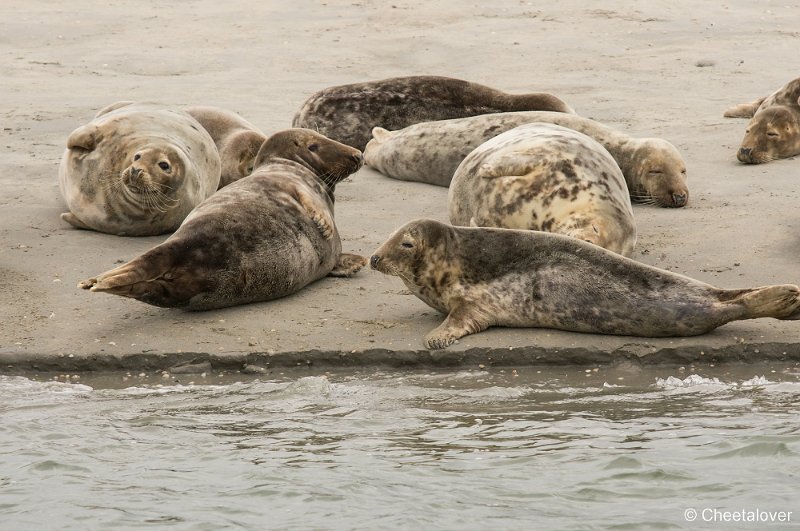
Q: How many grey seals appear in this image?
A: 8